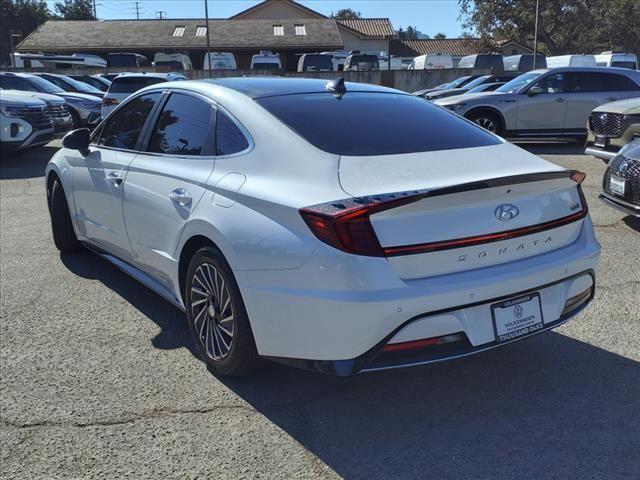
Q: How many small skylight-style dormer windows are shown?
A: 4